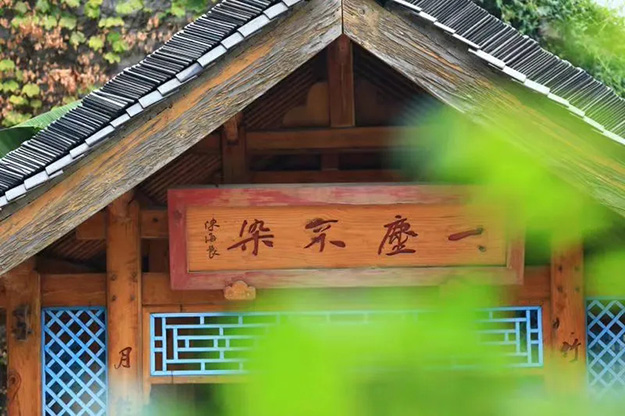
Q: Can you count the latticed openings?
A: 3